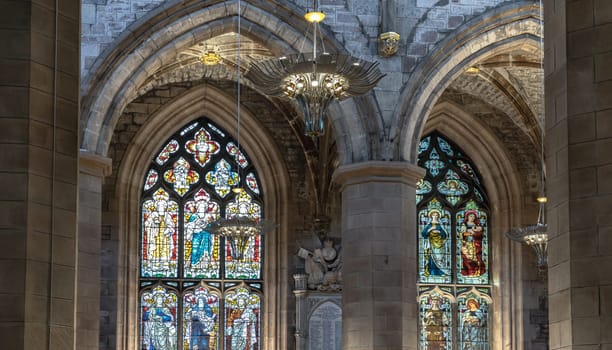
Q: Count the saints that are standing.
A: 10